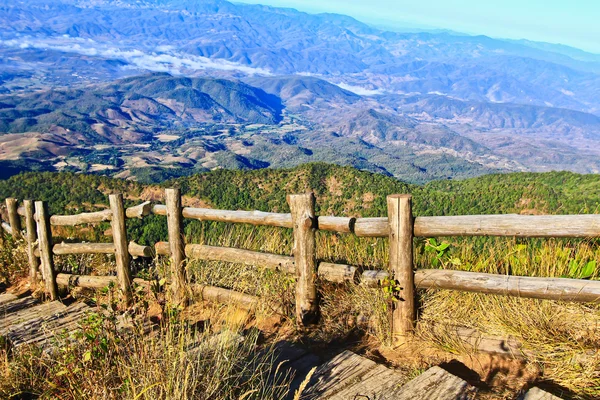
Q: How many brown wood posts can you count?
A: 7